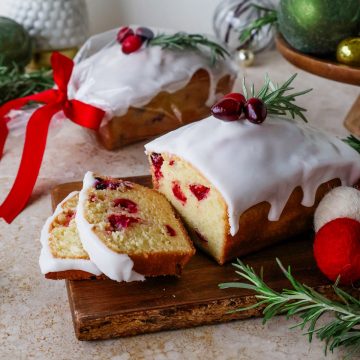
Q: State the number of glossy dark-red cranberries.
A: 6